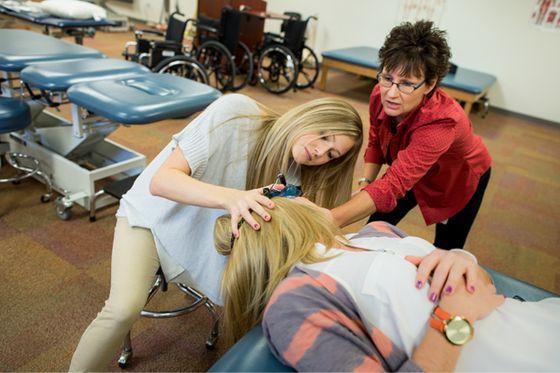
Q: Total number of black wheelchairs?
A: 3